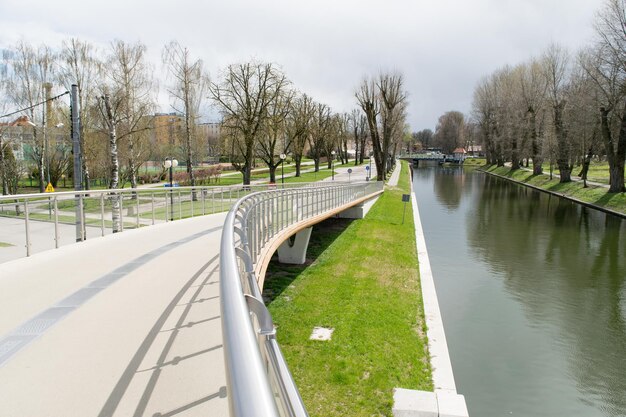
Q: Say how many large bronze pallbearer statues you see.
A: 0